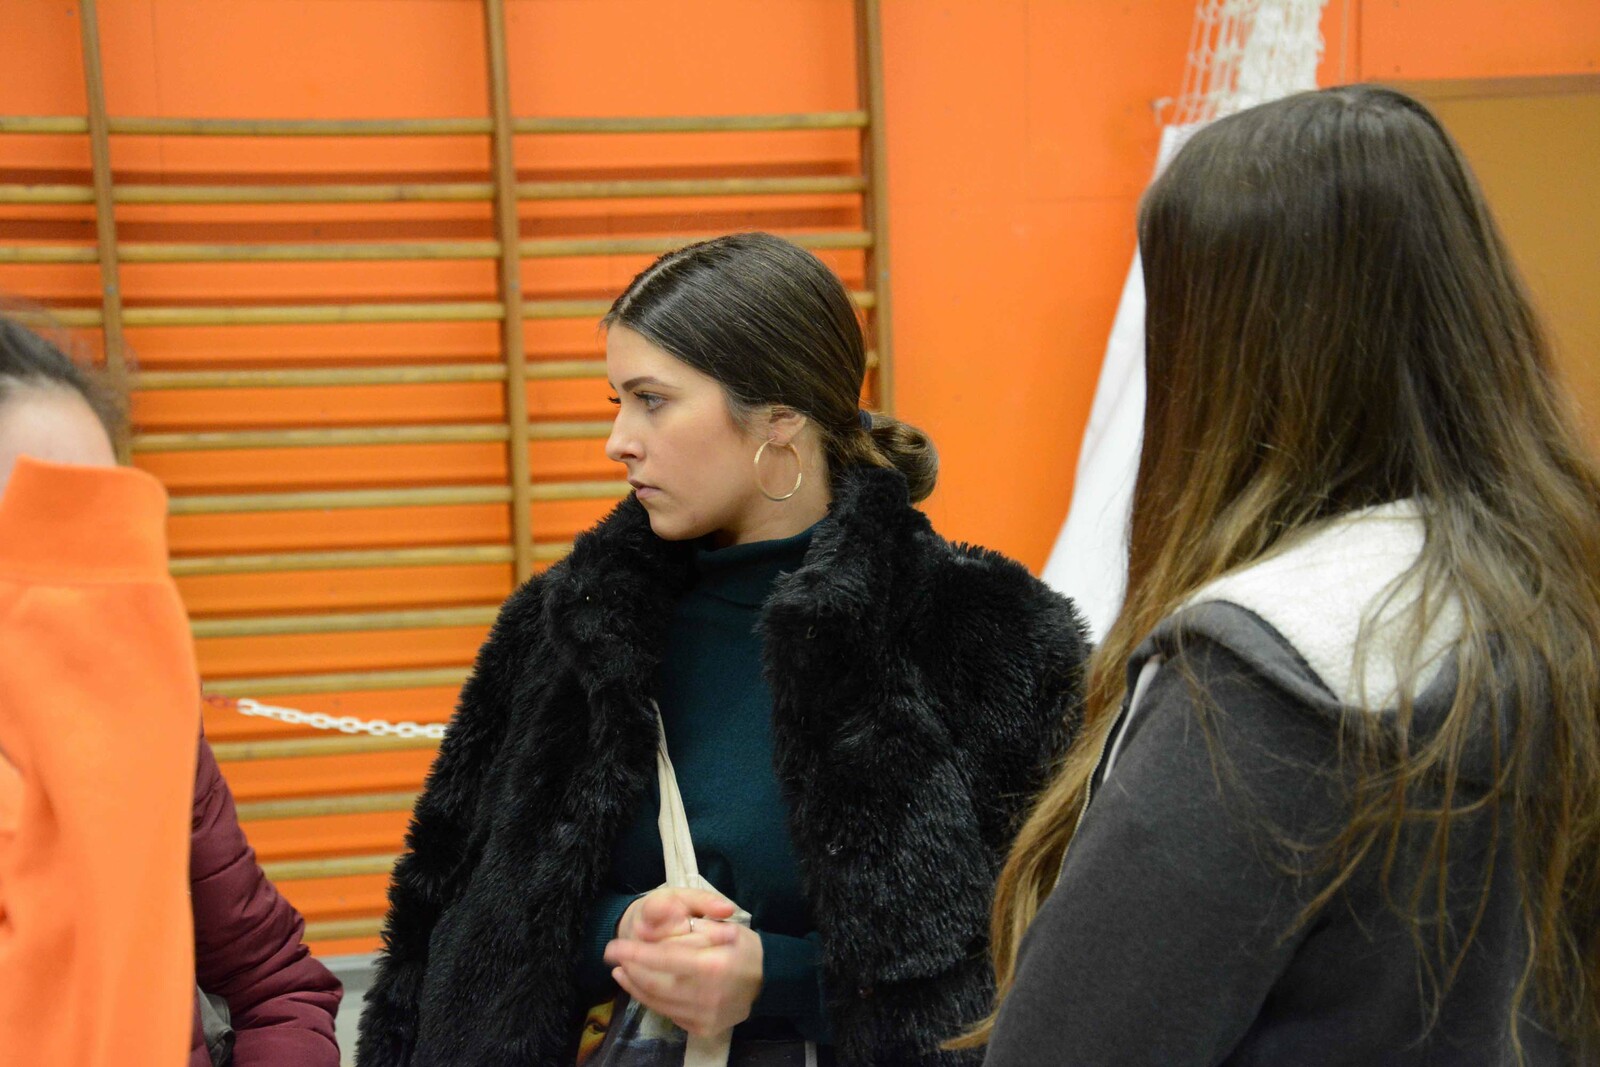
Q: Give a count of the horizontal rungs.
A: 14